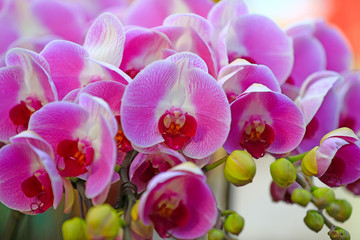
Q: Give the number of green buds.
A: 11